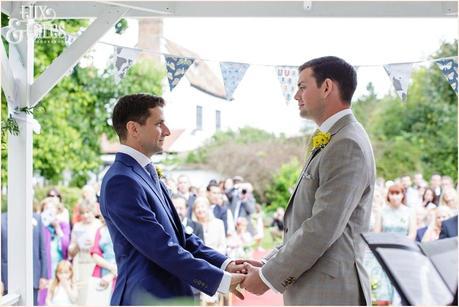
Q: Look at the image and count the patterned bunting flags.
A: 6